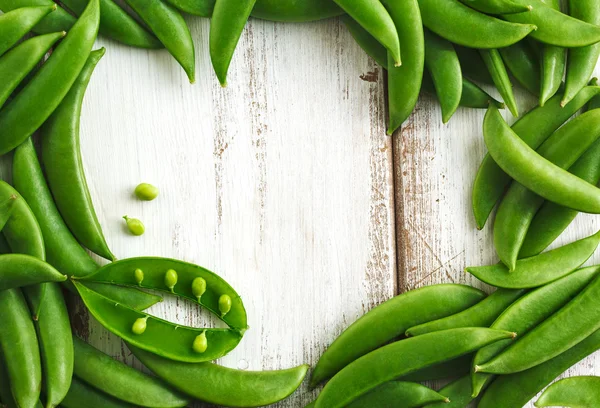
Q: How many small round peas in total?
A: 8